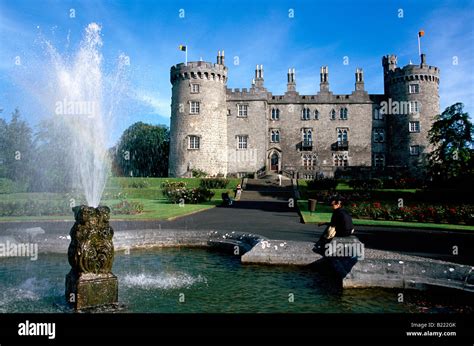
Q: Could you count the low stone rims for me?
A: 1